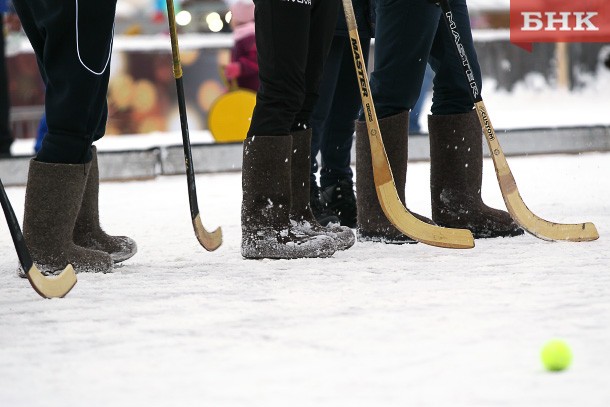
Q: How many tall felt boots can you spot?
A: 6